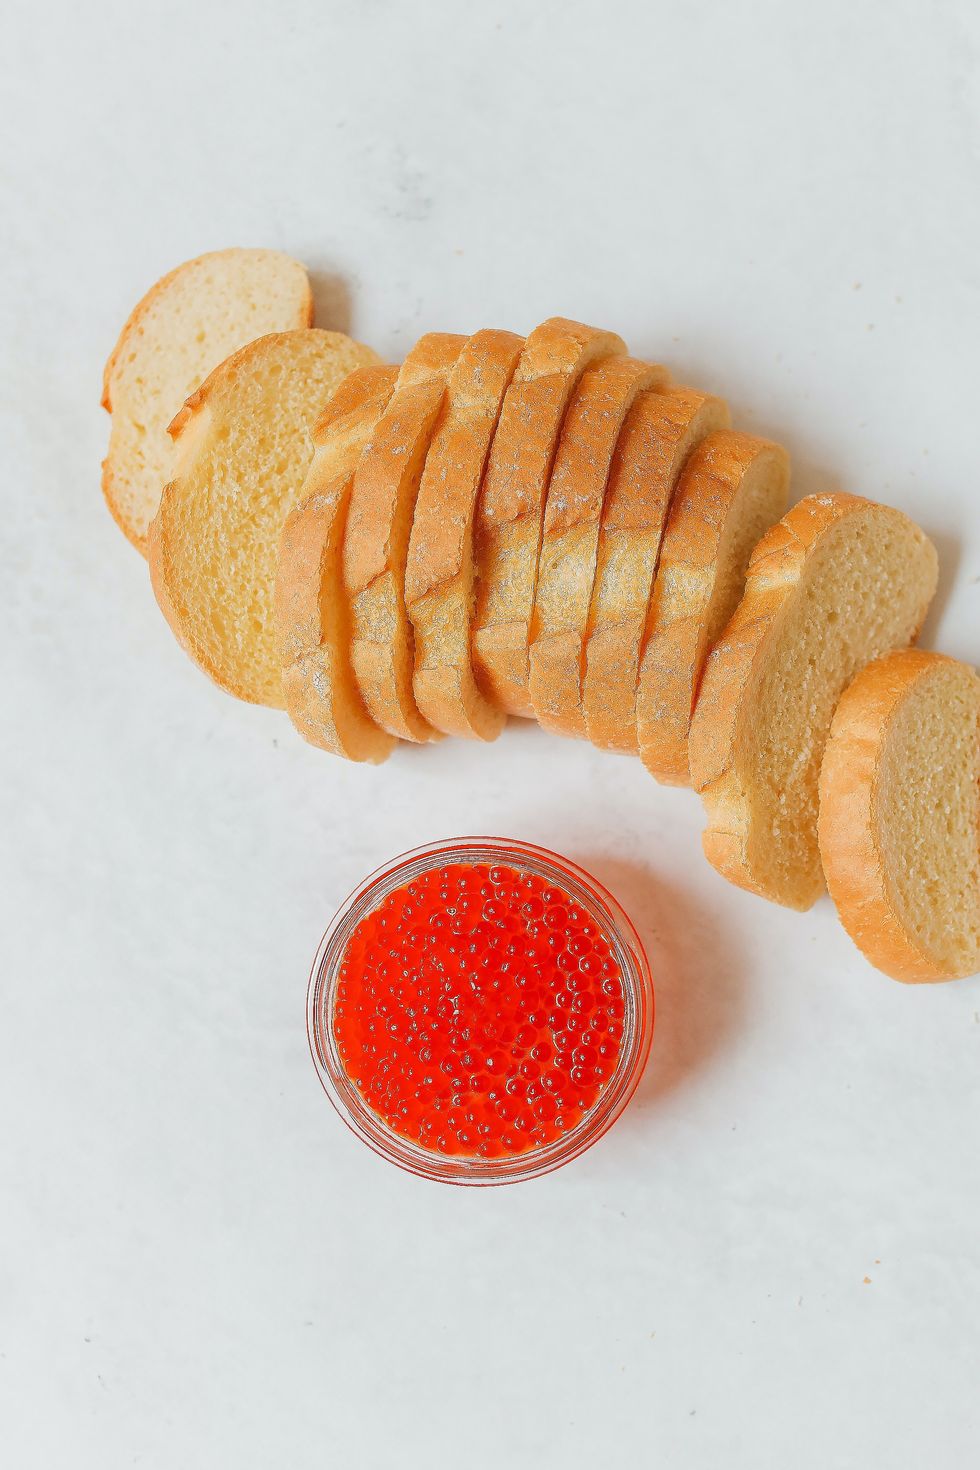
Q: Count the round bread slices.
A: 11